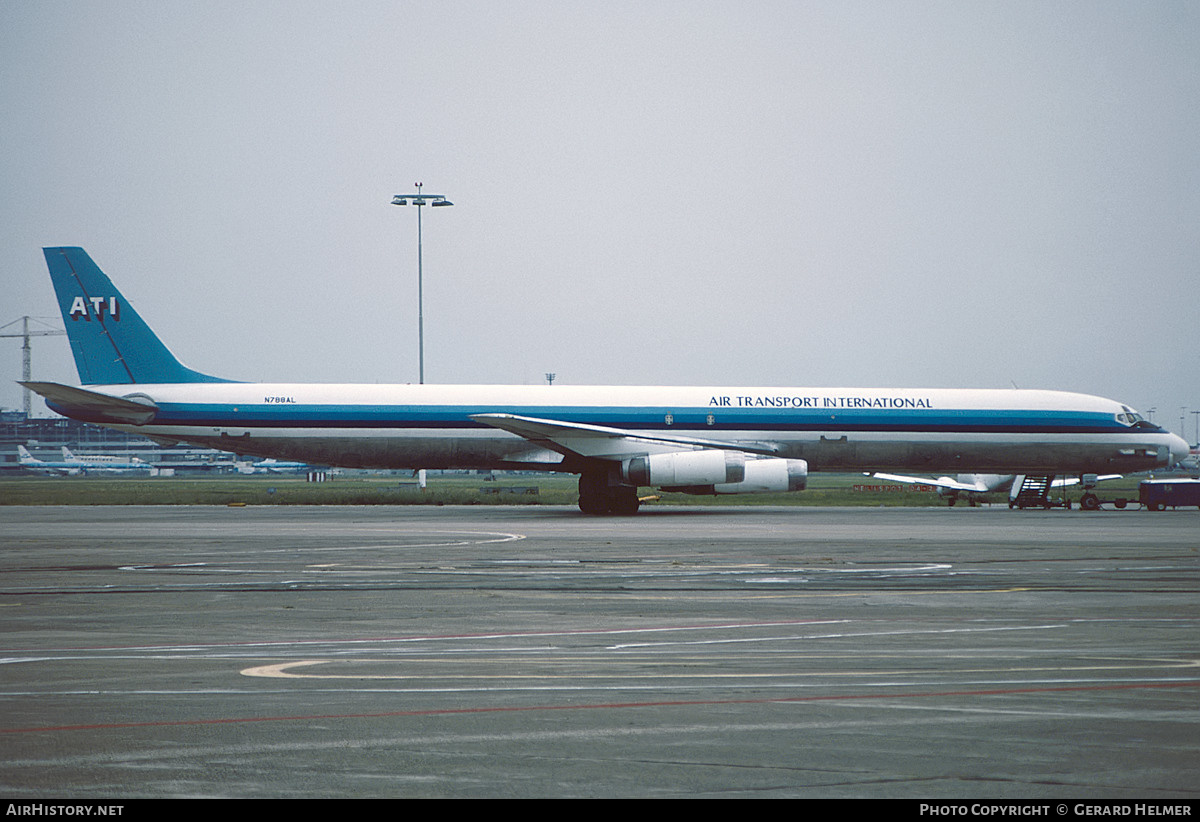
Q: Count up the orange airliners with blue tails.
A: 0